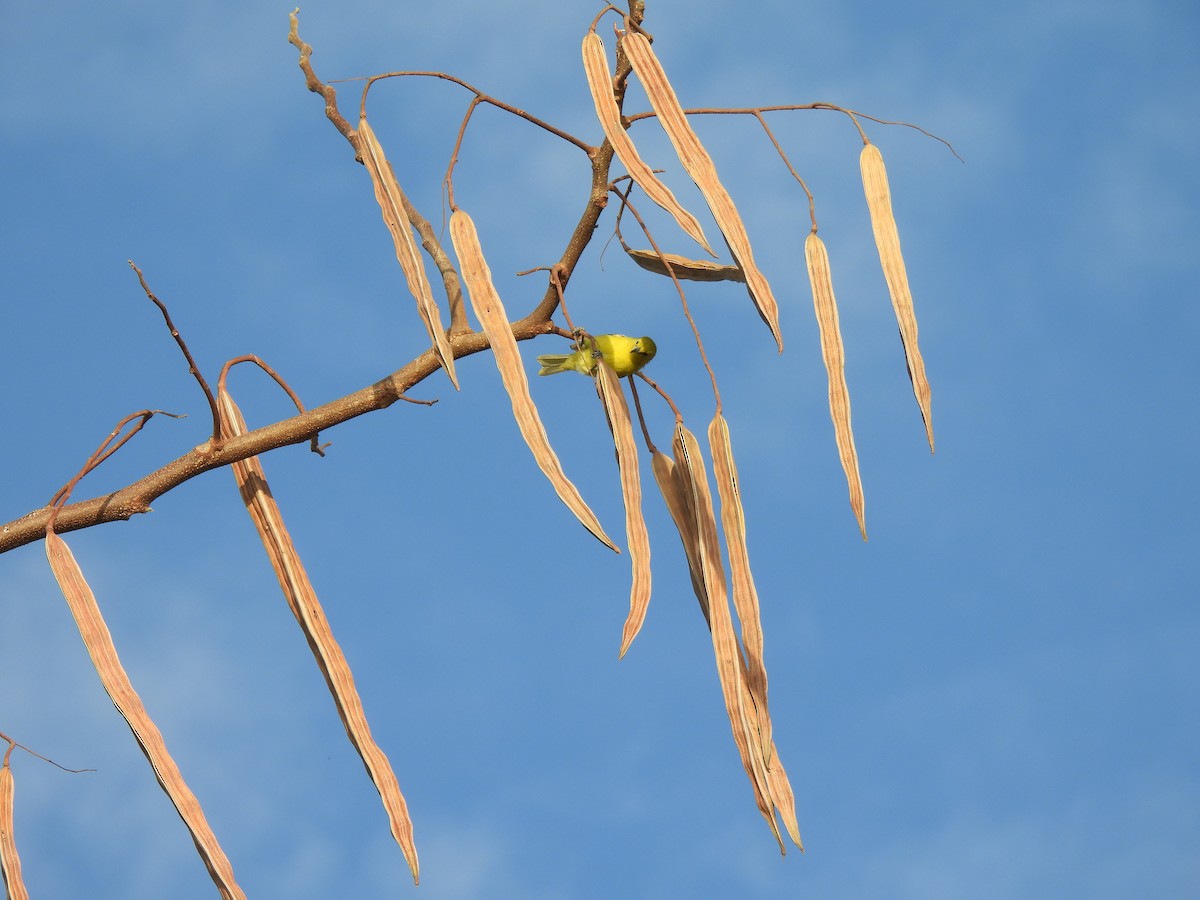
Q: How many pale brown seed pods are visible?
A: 14